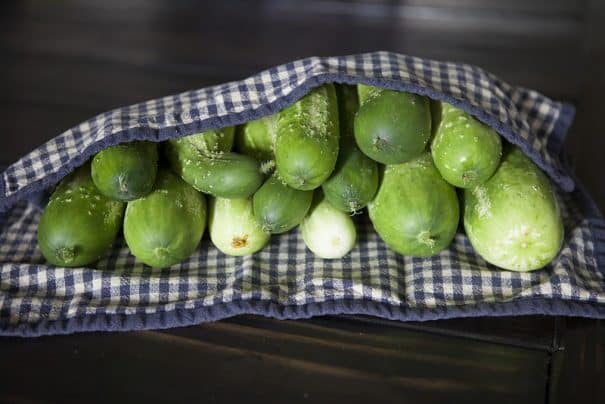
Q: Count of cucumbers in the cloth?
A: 14